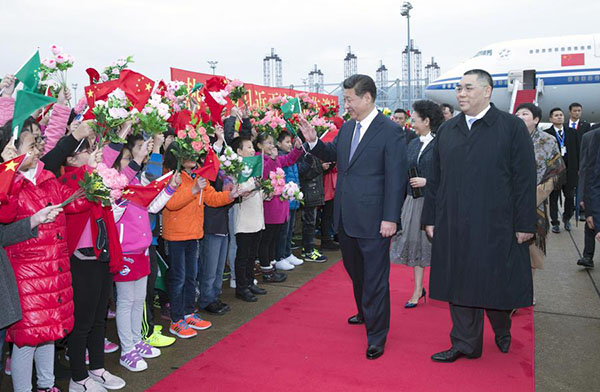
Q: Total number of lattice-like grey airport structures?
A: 6